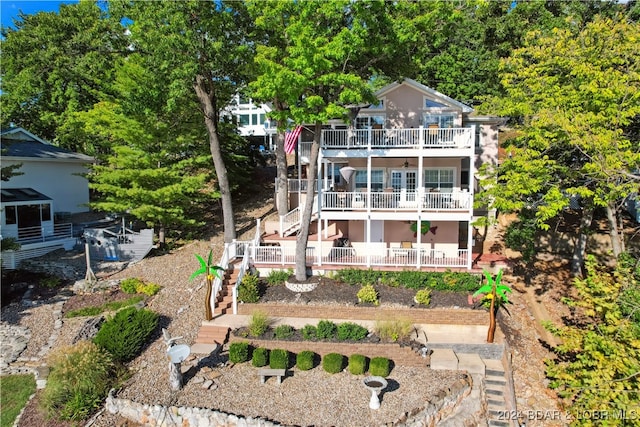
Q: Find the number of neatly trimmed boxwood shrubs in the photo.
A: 7